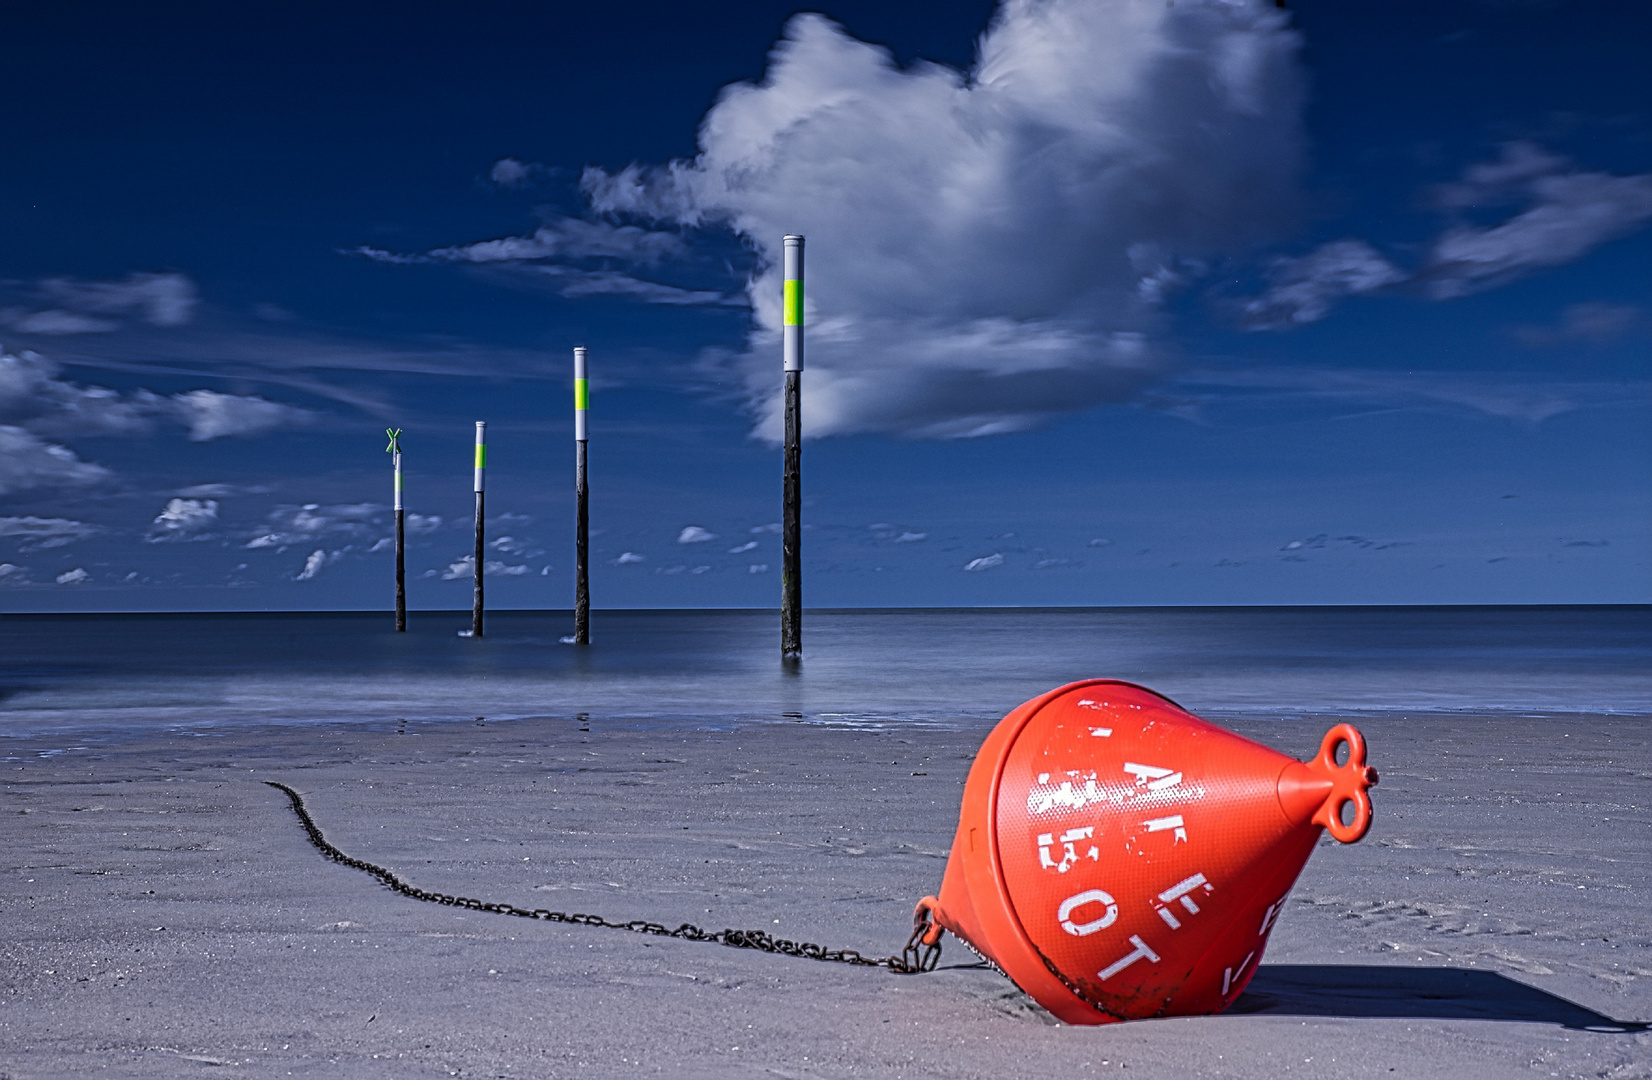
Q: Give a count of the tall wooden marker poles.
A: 4